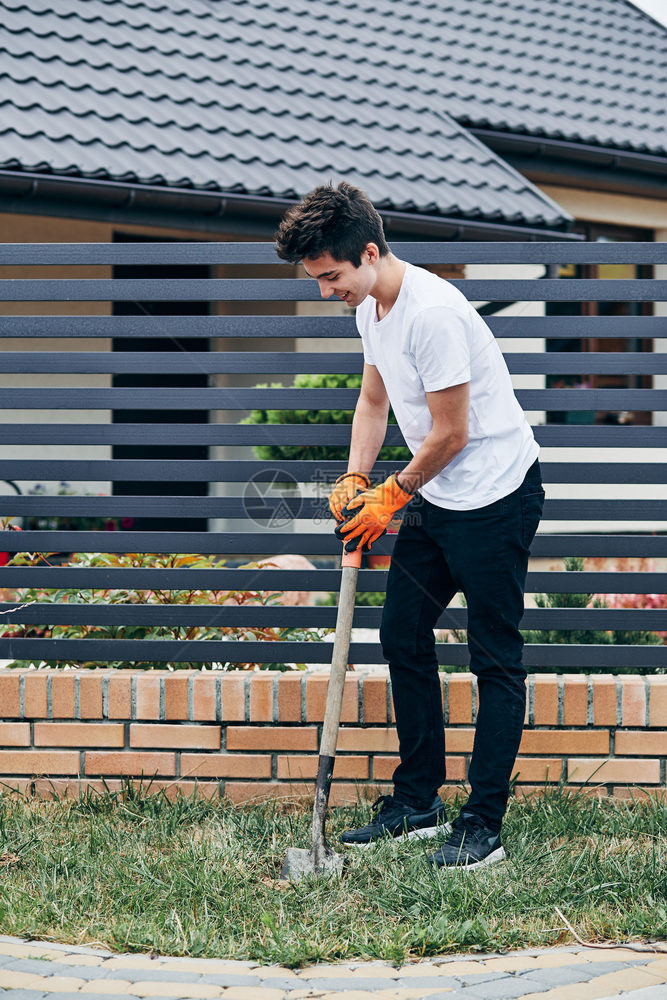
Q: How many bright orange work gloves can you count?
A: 2